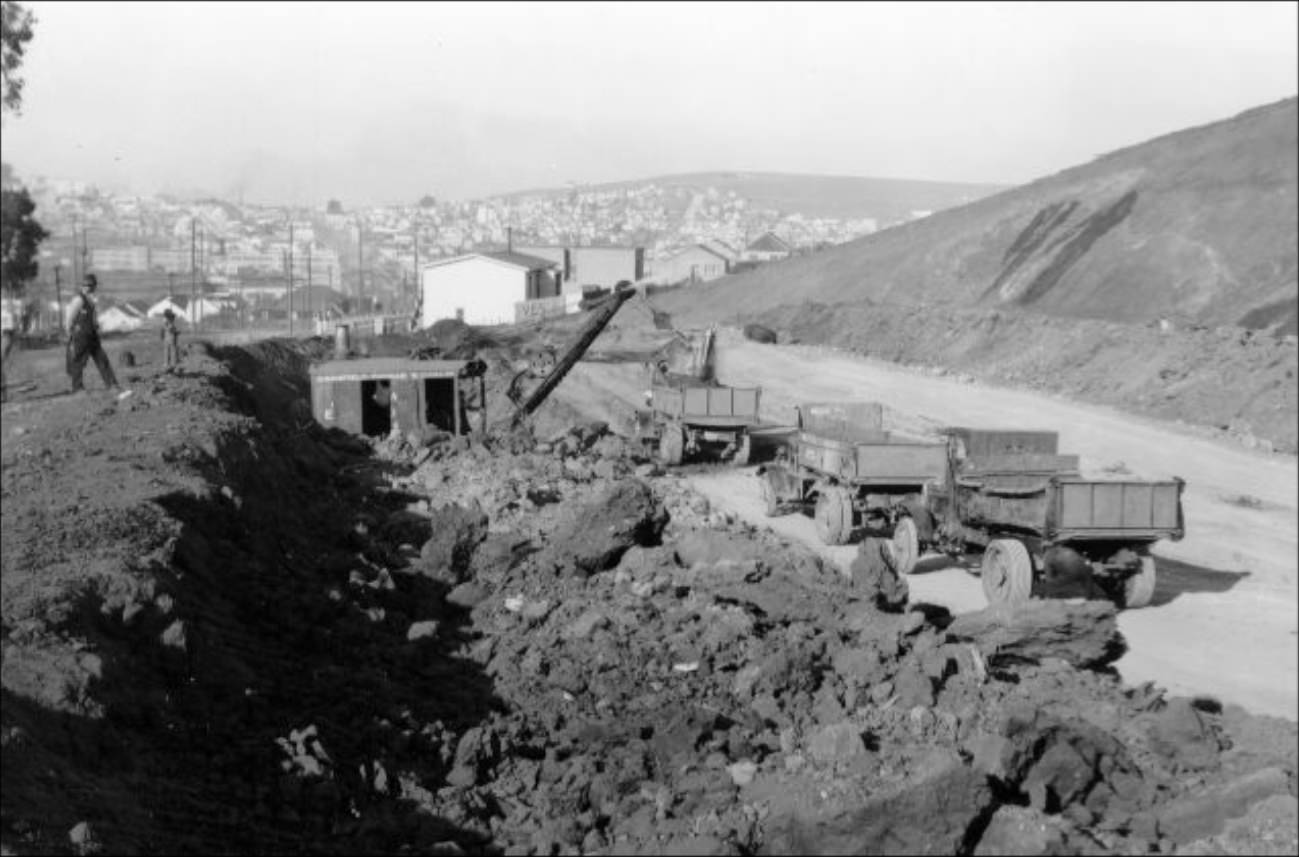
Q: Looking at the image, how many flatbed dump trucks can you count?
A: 3